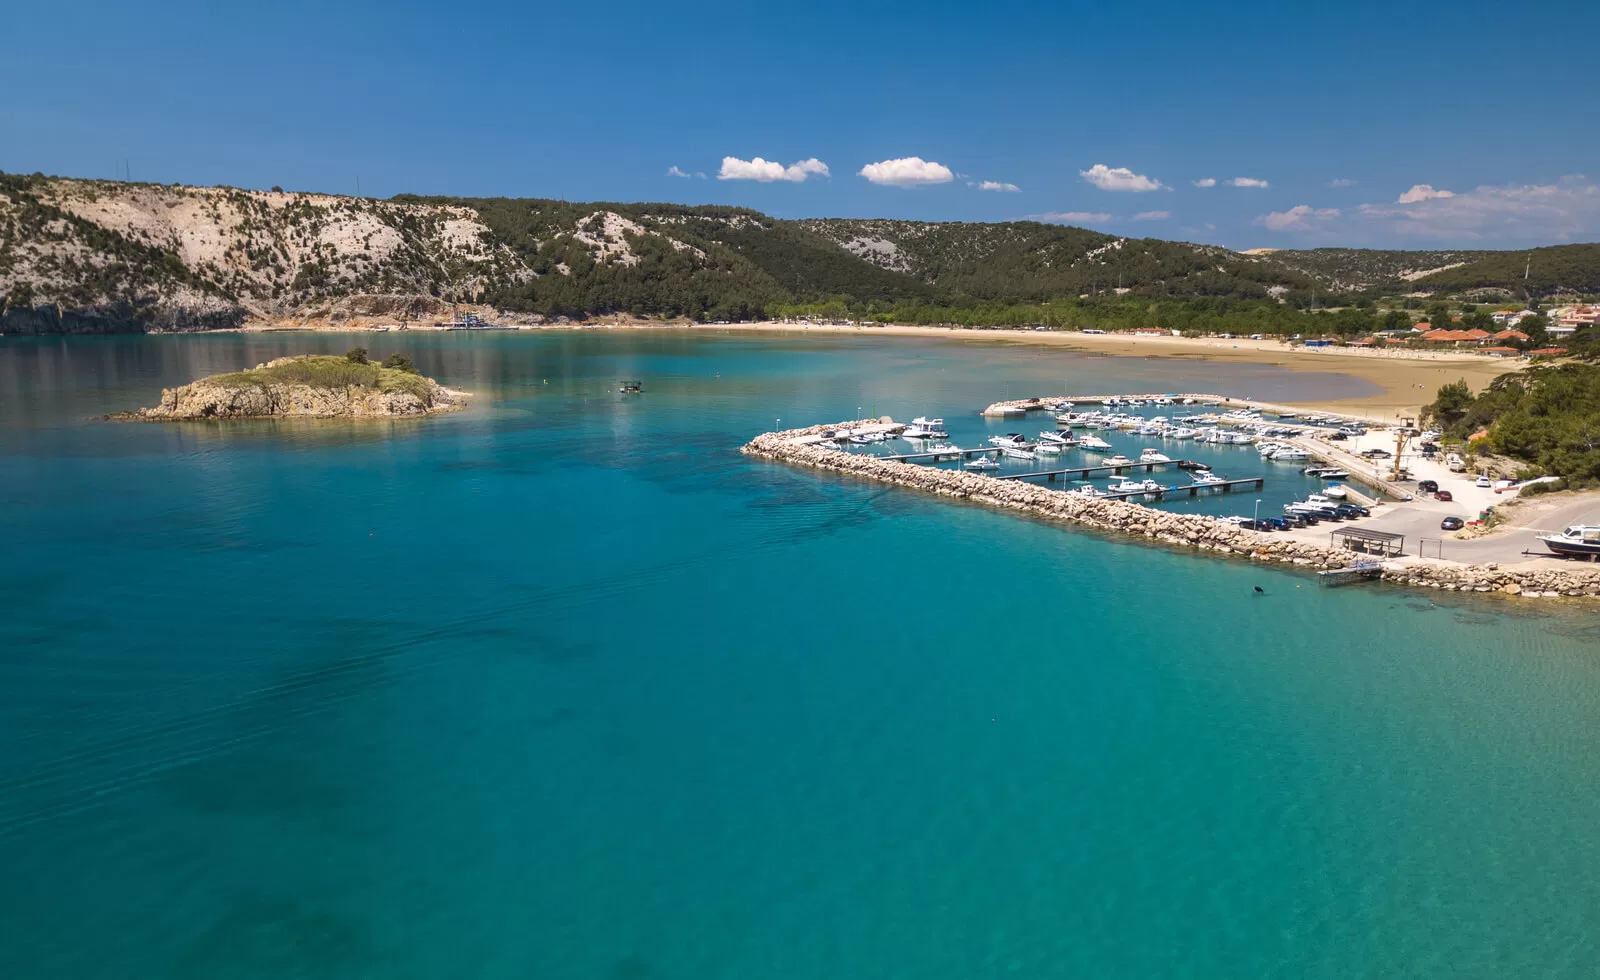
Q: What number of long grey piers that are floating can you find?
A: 3